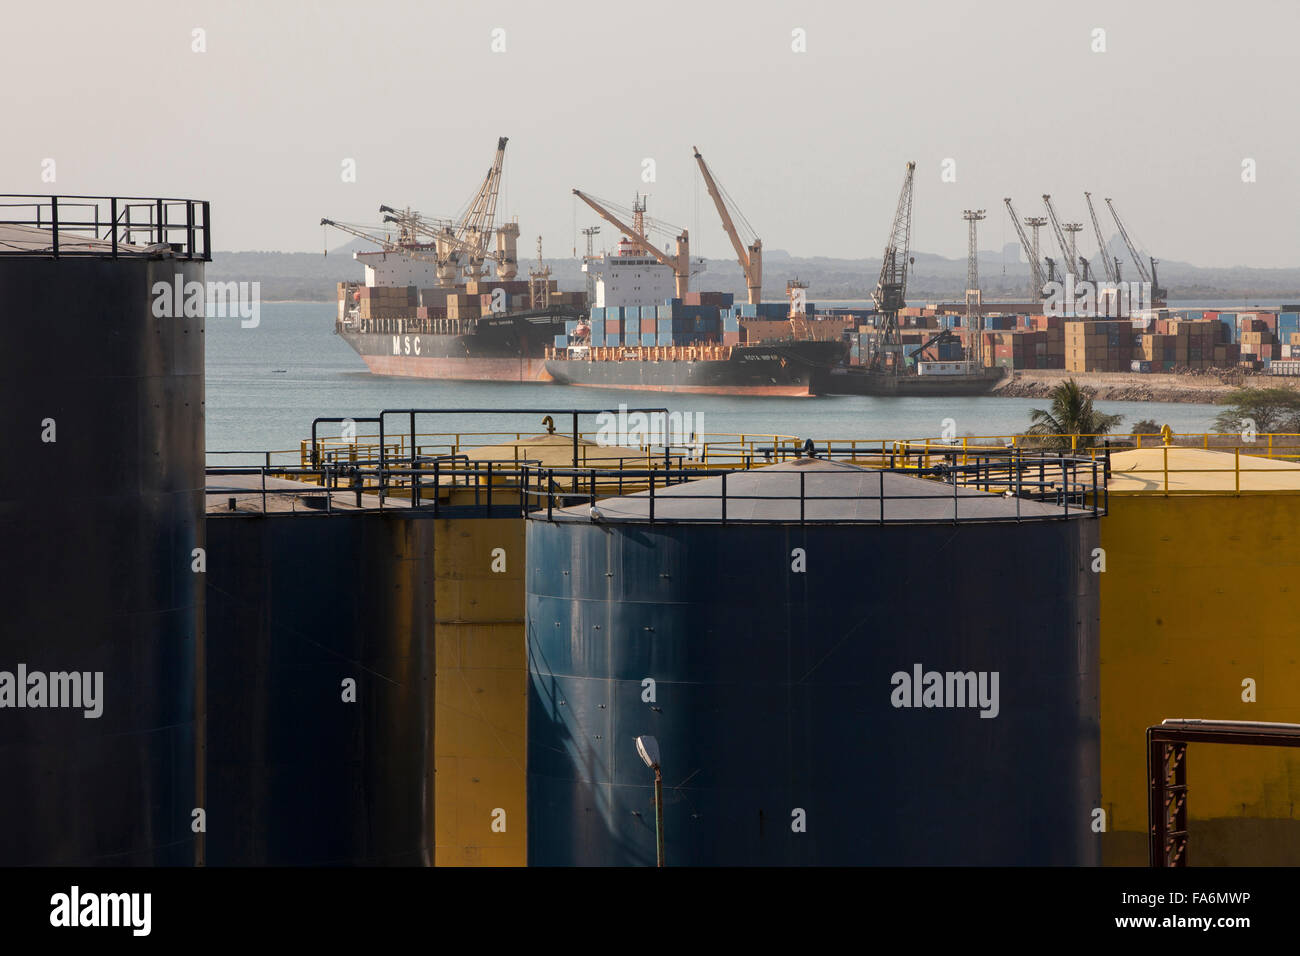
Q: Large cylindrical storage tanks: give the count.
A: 5